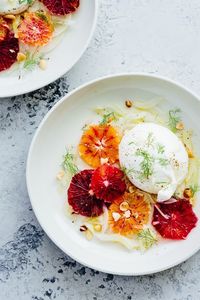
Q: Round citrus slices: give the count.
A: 9